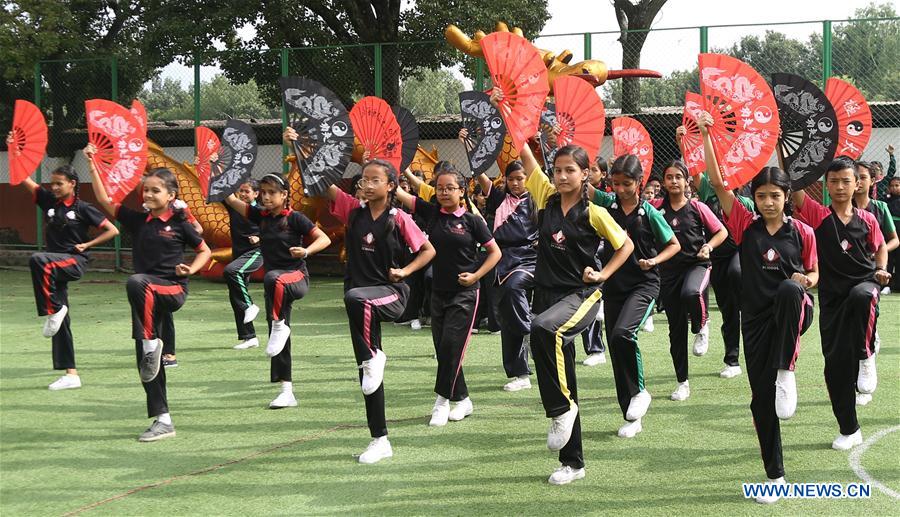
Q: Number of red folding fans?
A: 11